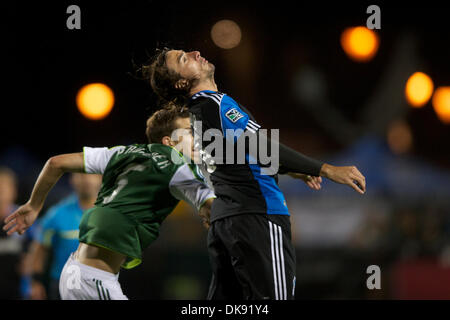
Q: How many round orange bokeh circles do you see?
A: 4